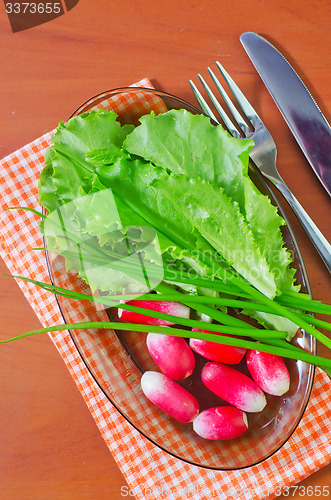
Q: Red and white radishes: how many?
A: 7